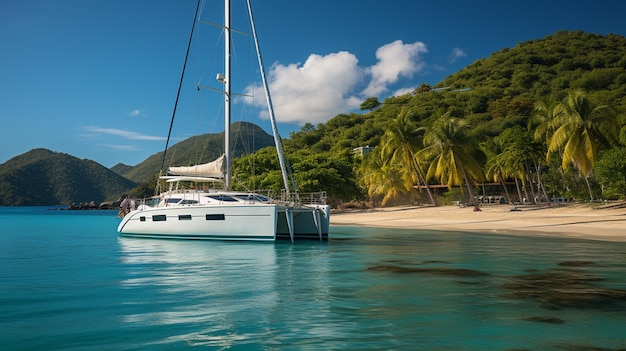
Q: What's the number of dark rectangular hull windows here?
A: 4